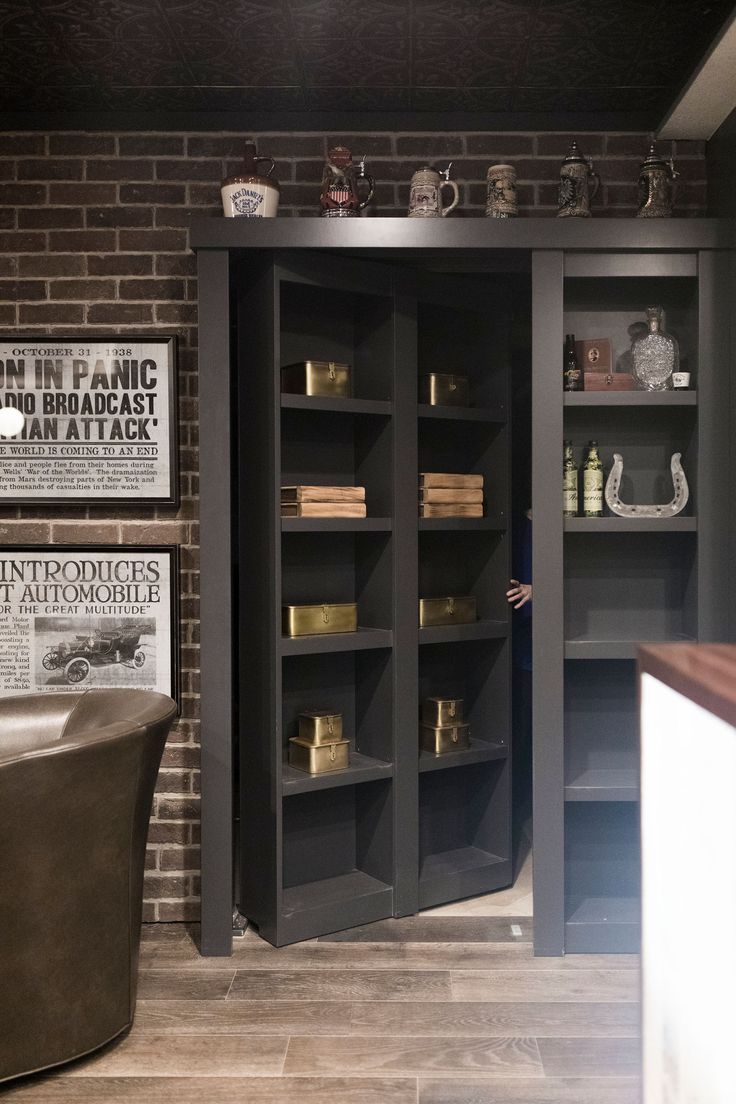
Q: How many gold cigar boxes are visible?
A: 8